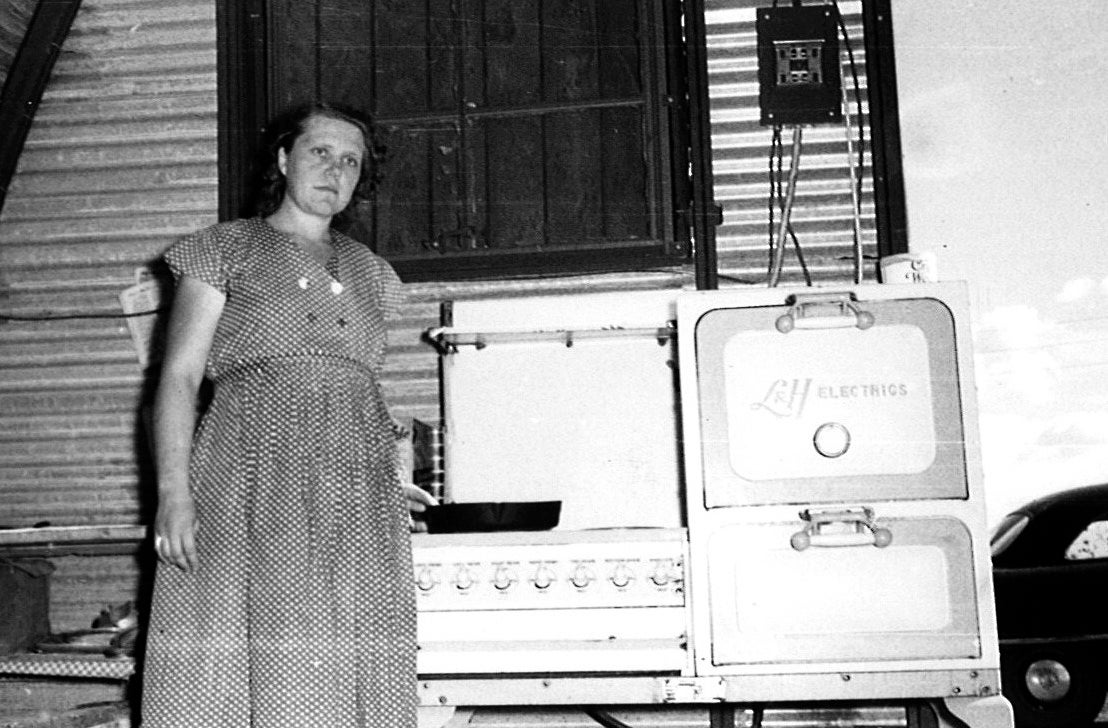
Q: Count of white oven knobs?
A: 7